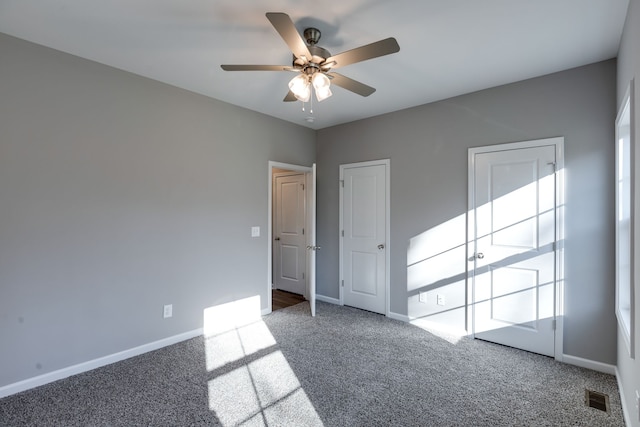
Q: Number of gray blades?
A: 5